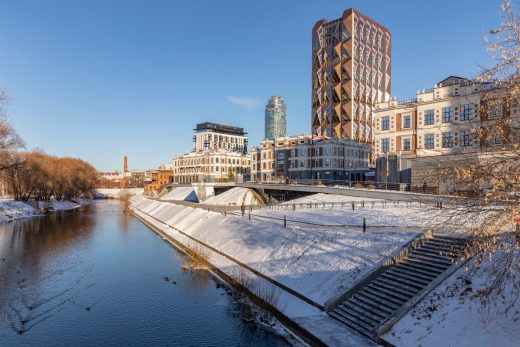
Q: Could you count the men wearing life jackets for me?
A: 0